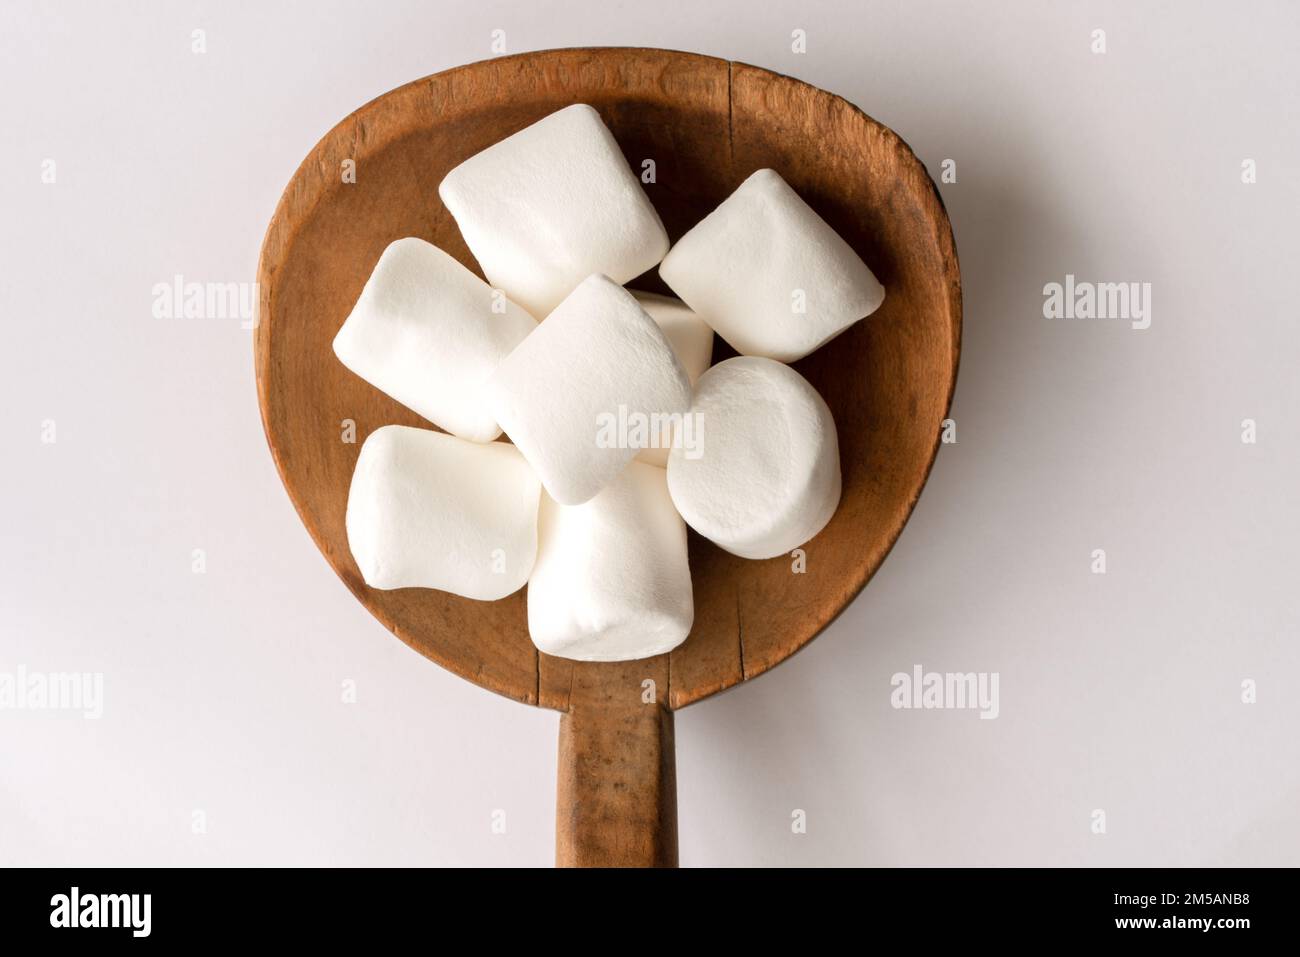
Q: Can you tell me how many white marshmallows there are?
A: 8